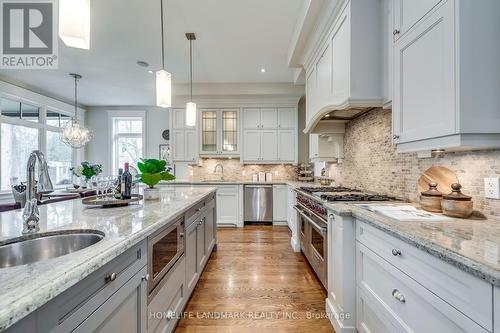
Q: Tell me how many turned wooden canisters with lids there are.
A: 2